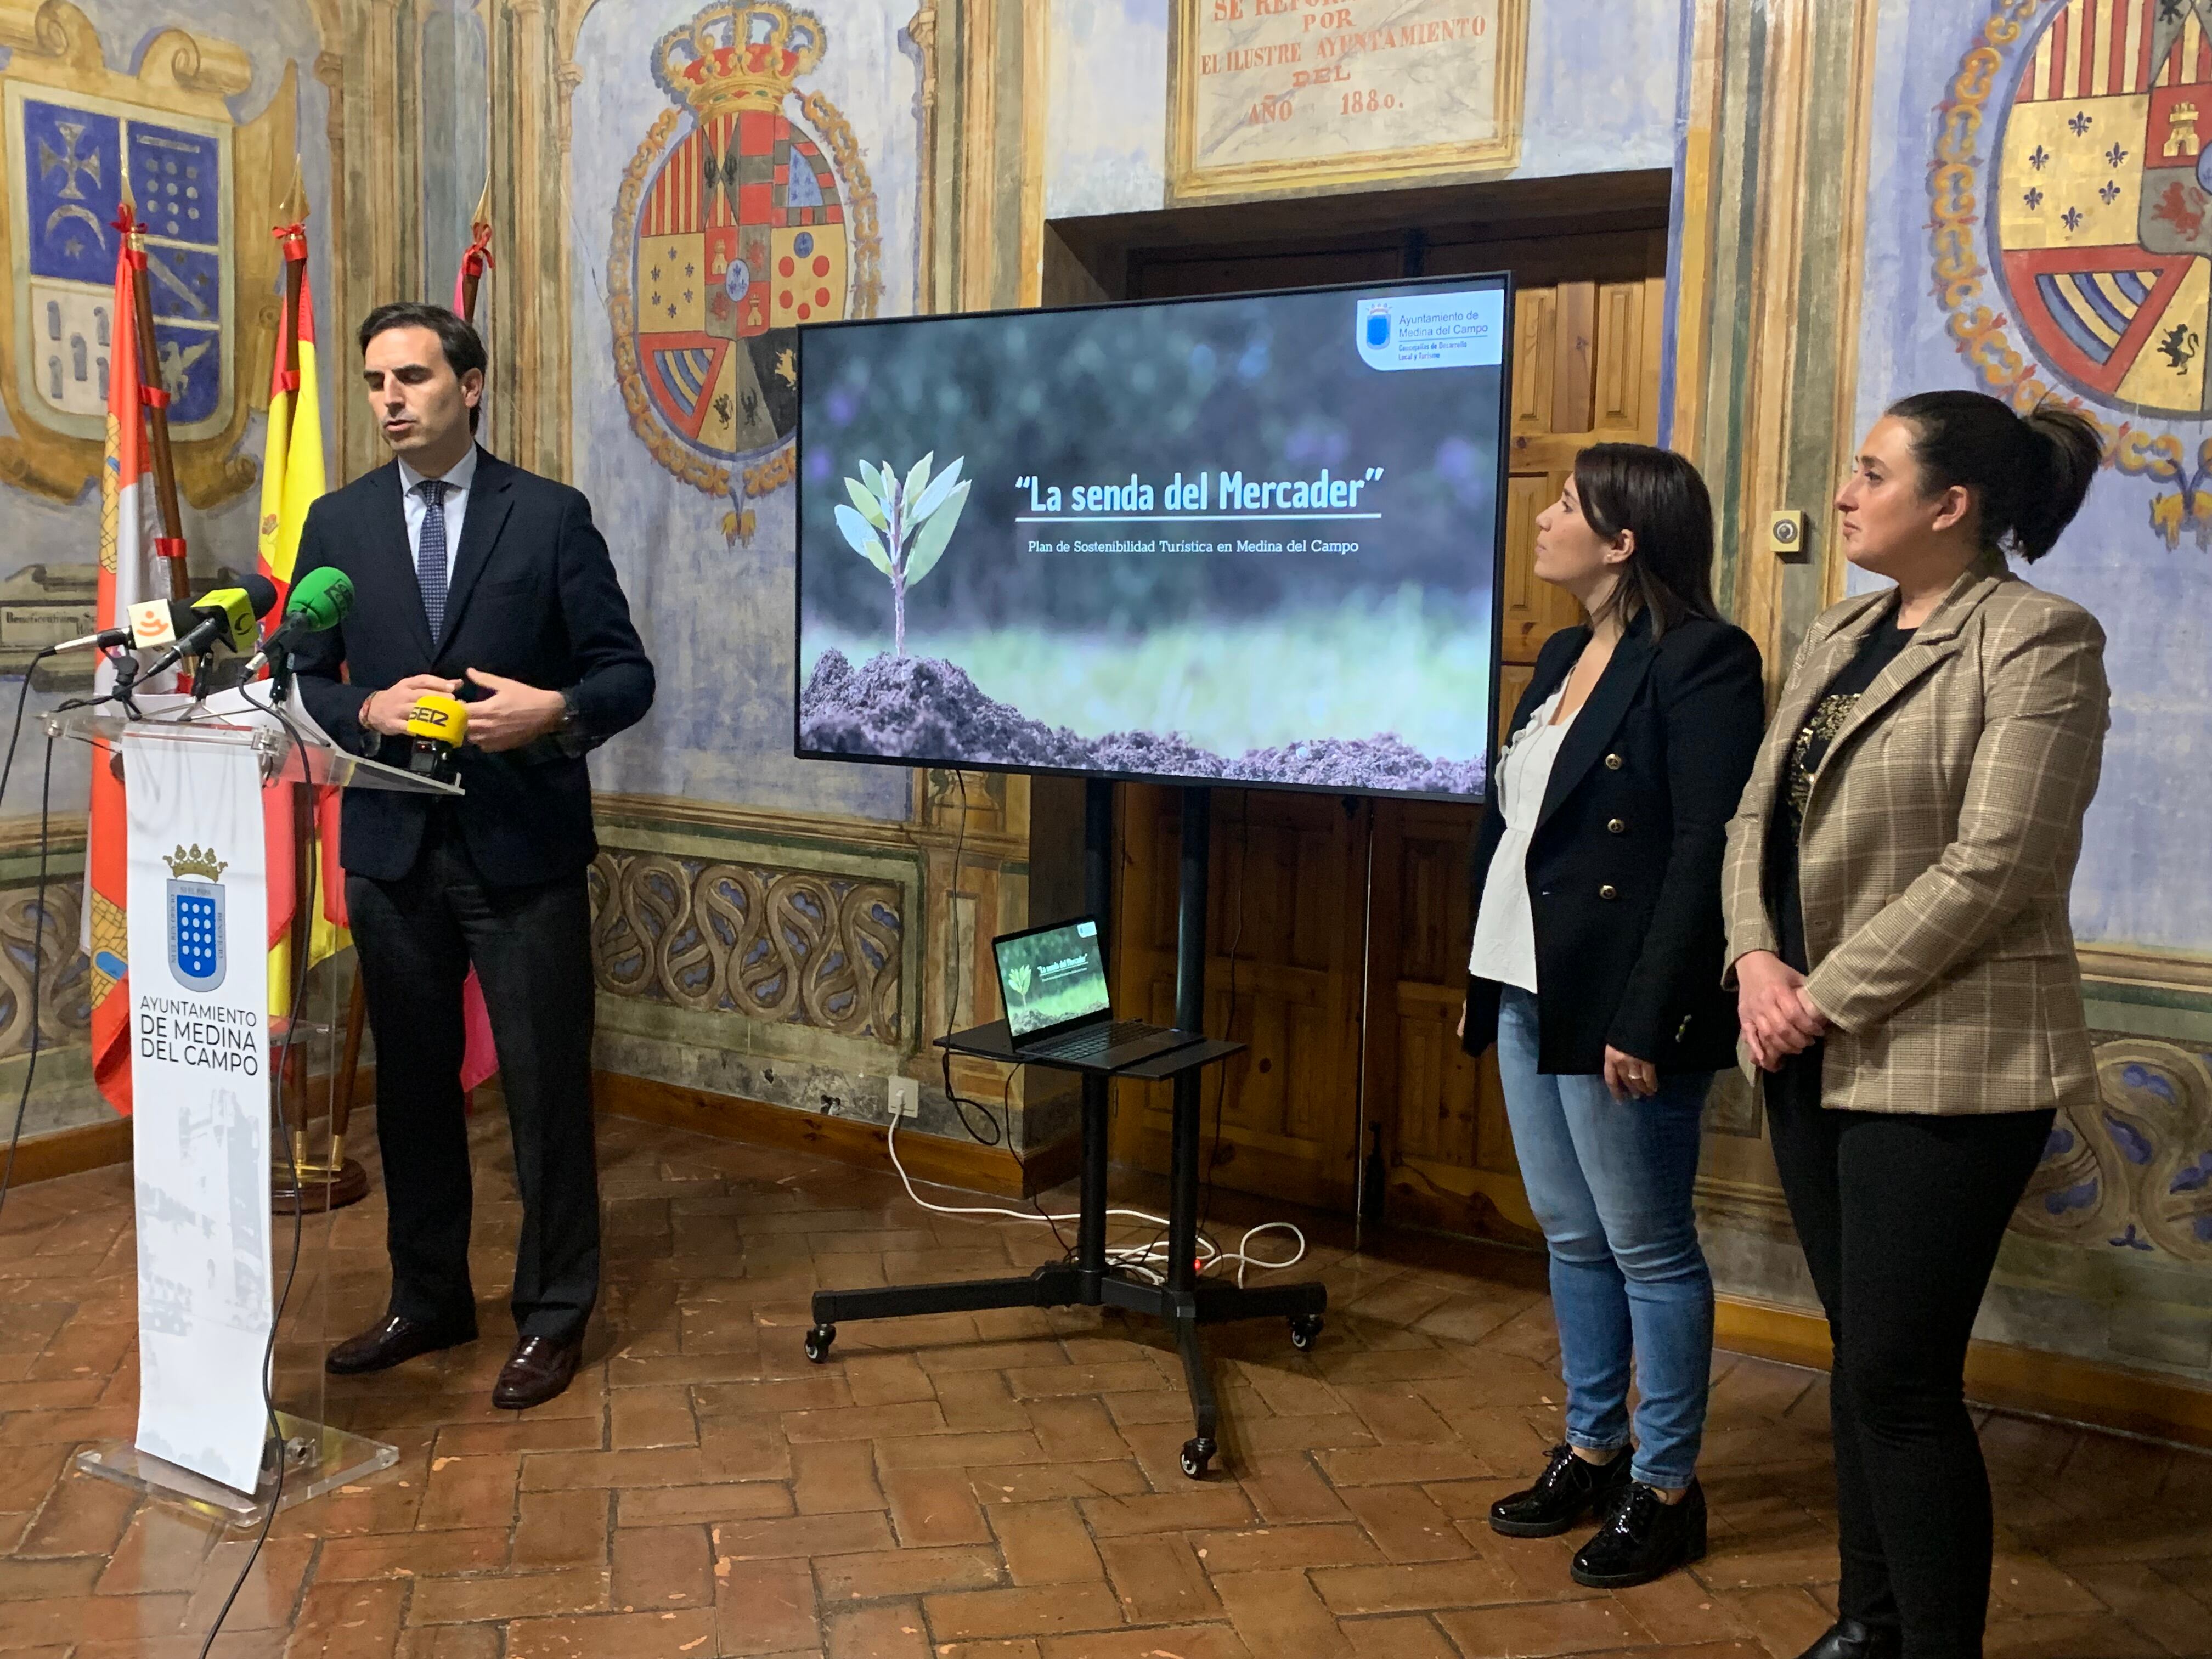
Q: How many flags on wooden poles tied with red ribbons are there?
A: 3